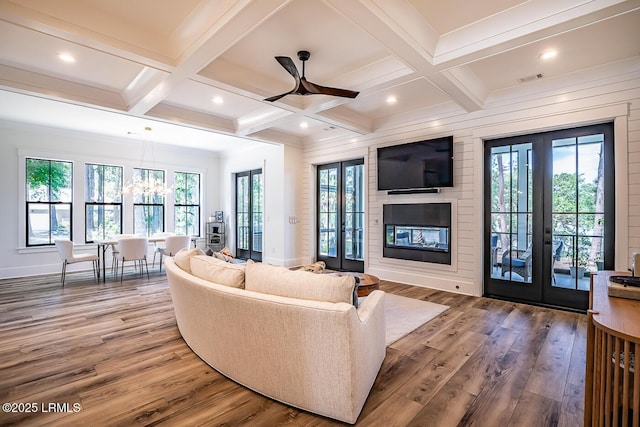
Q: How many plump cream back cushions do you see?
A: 3